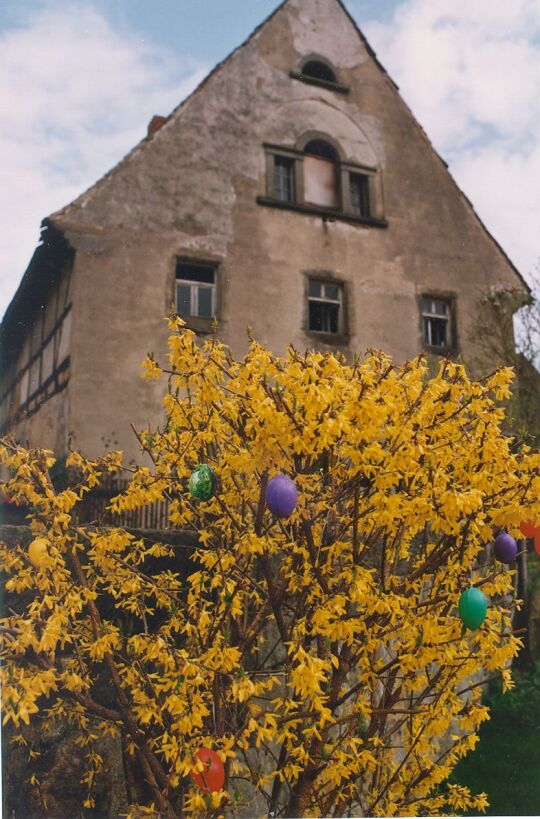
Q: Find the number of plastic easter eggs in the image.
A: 8